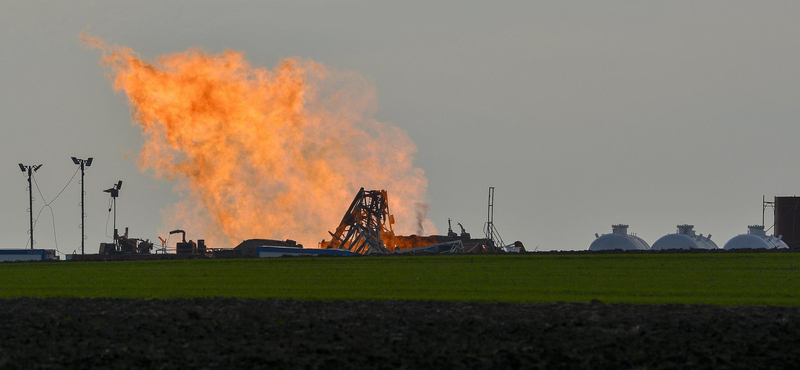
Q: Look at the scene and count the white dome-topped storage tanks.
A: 3